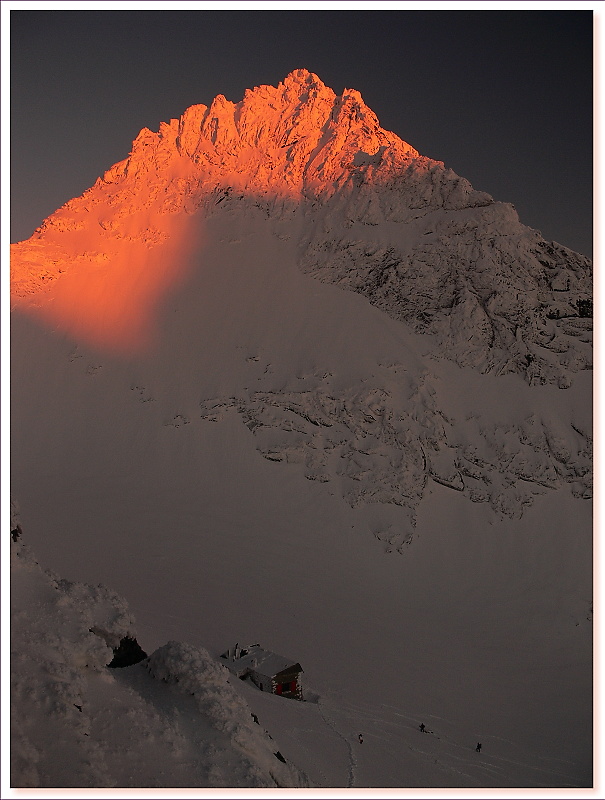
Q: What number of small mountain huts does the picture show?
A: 1